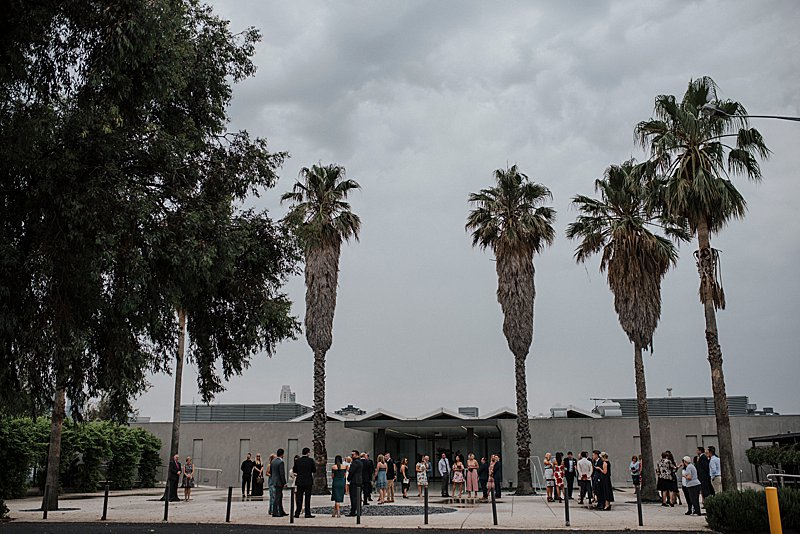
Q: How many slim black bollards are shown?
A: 10